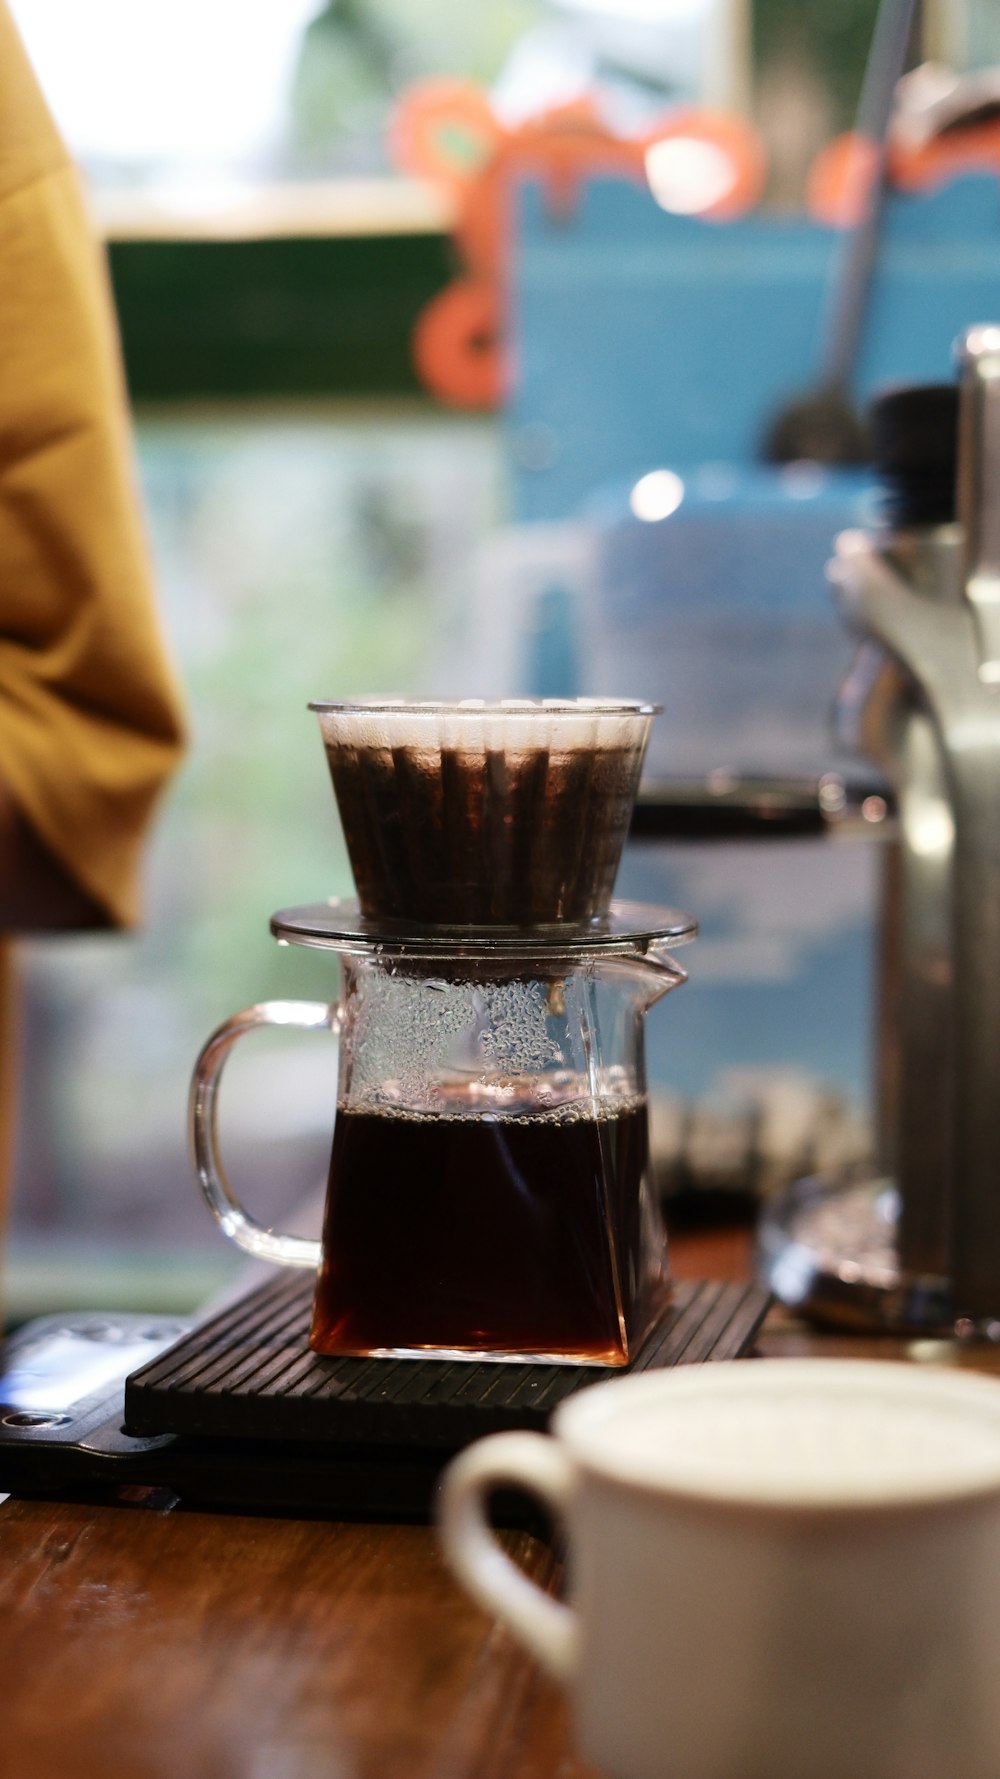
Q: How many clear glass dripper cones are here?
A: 1